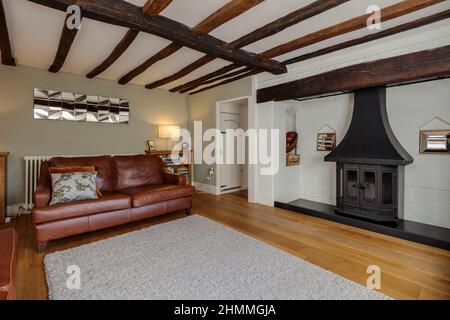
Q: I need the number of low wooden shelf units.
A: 1